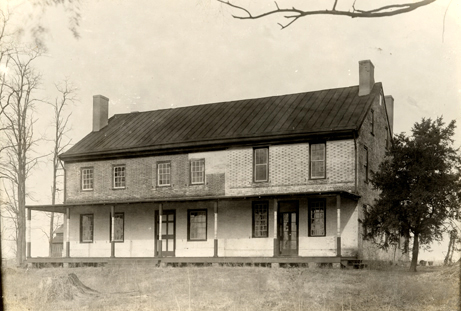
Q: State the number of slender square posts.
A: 7